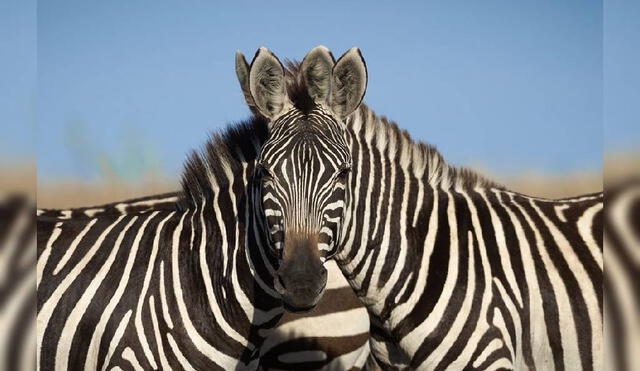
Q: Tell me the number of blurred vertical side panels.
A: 2